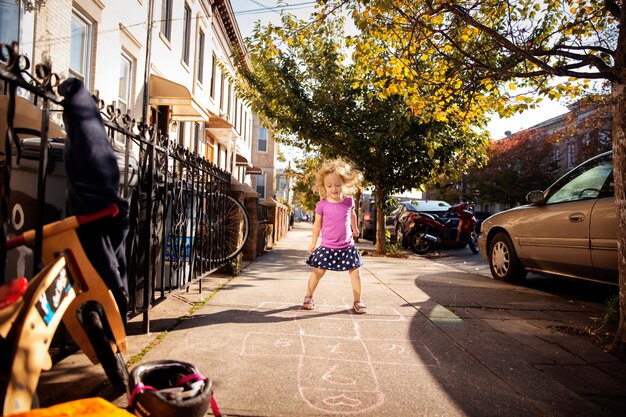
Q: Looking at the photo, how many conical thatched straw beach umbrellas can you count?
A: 0